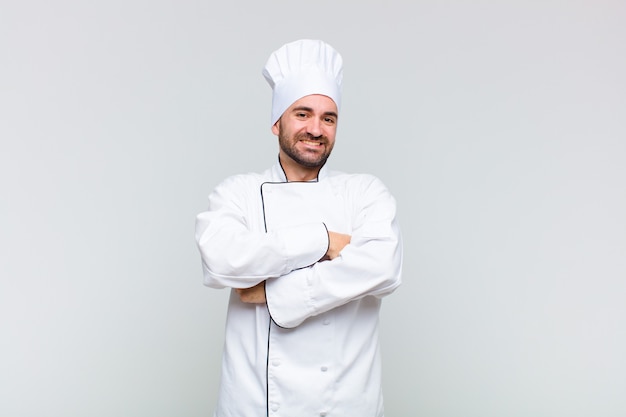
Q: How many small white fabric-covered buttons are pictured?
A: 5